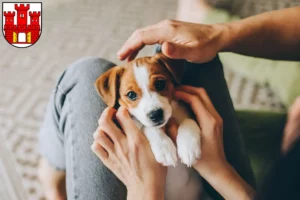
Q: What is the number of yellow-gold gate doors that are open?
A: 2